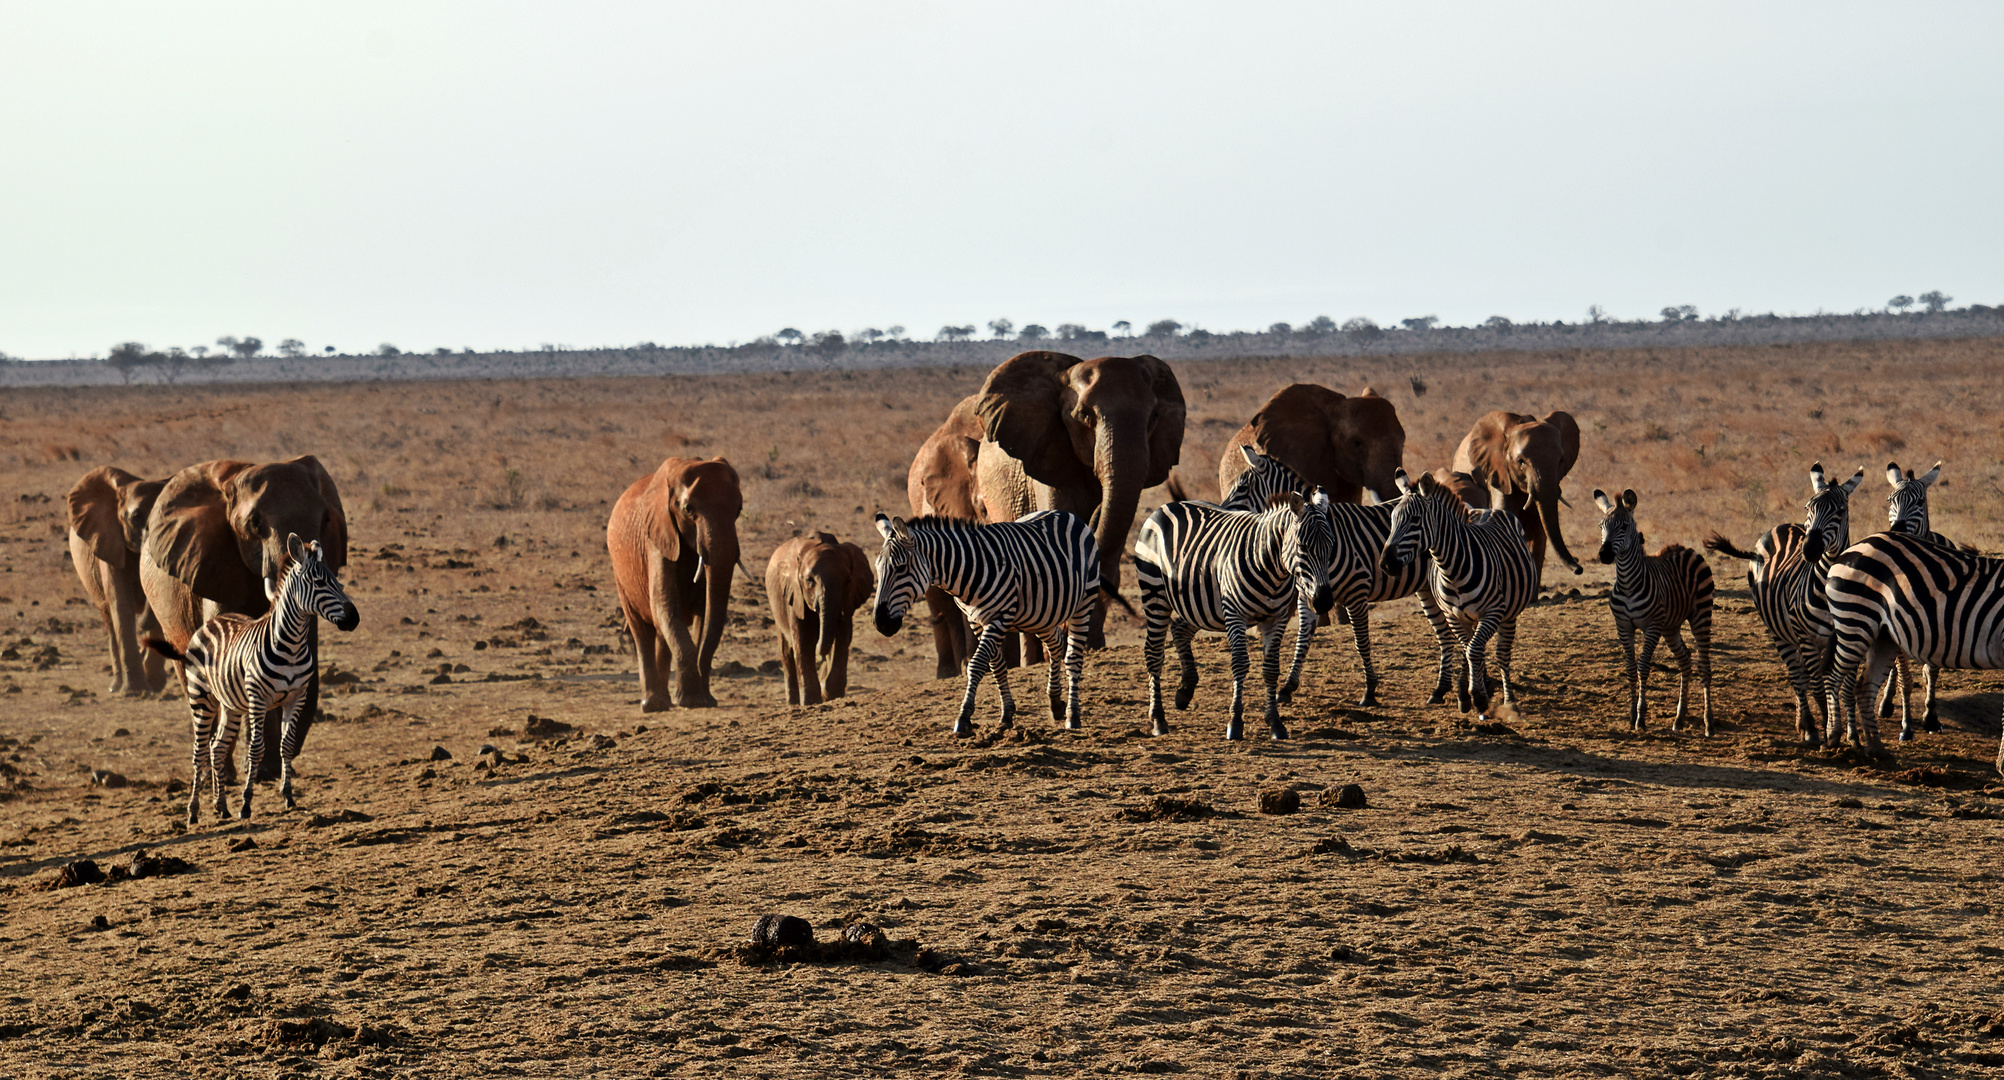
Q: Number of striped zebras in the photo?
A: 9